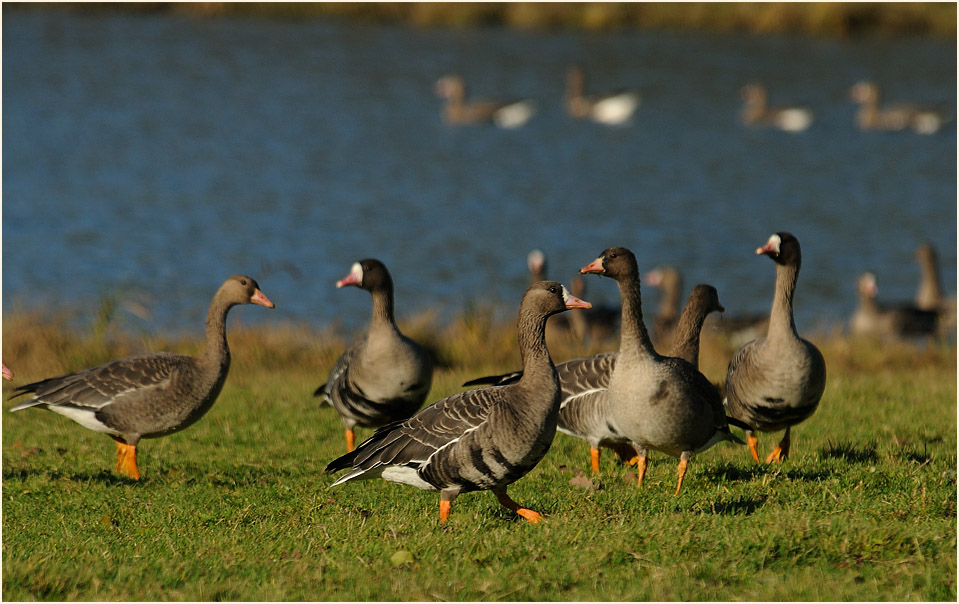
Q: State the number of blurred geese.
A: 9